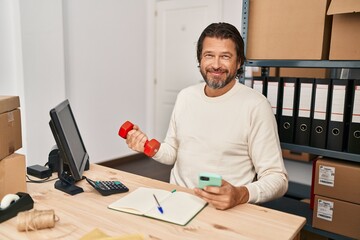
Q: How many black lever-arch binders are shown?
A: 7